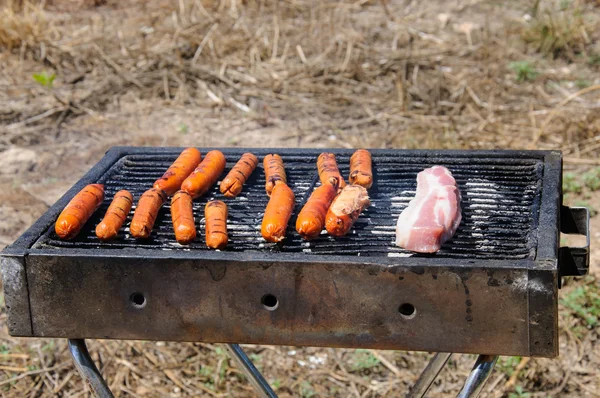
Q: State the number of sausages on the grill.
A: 14